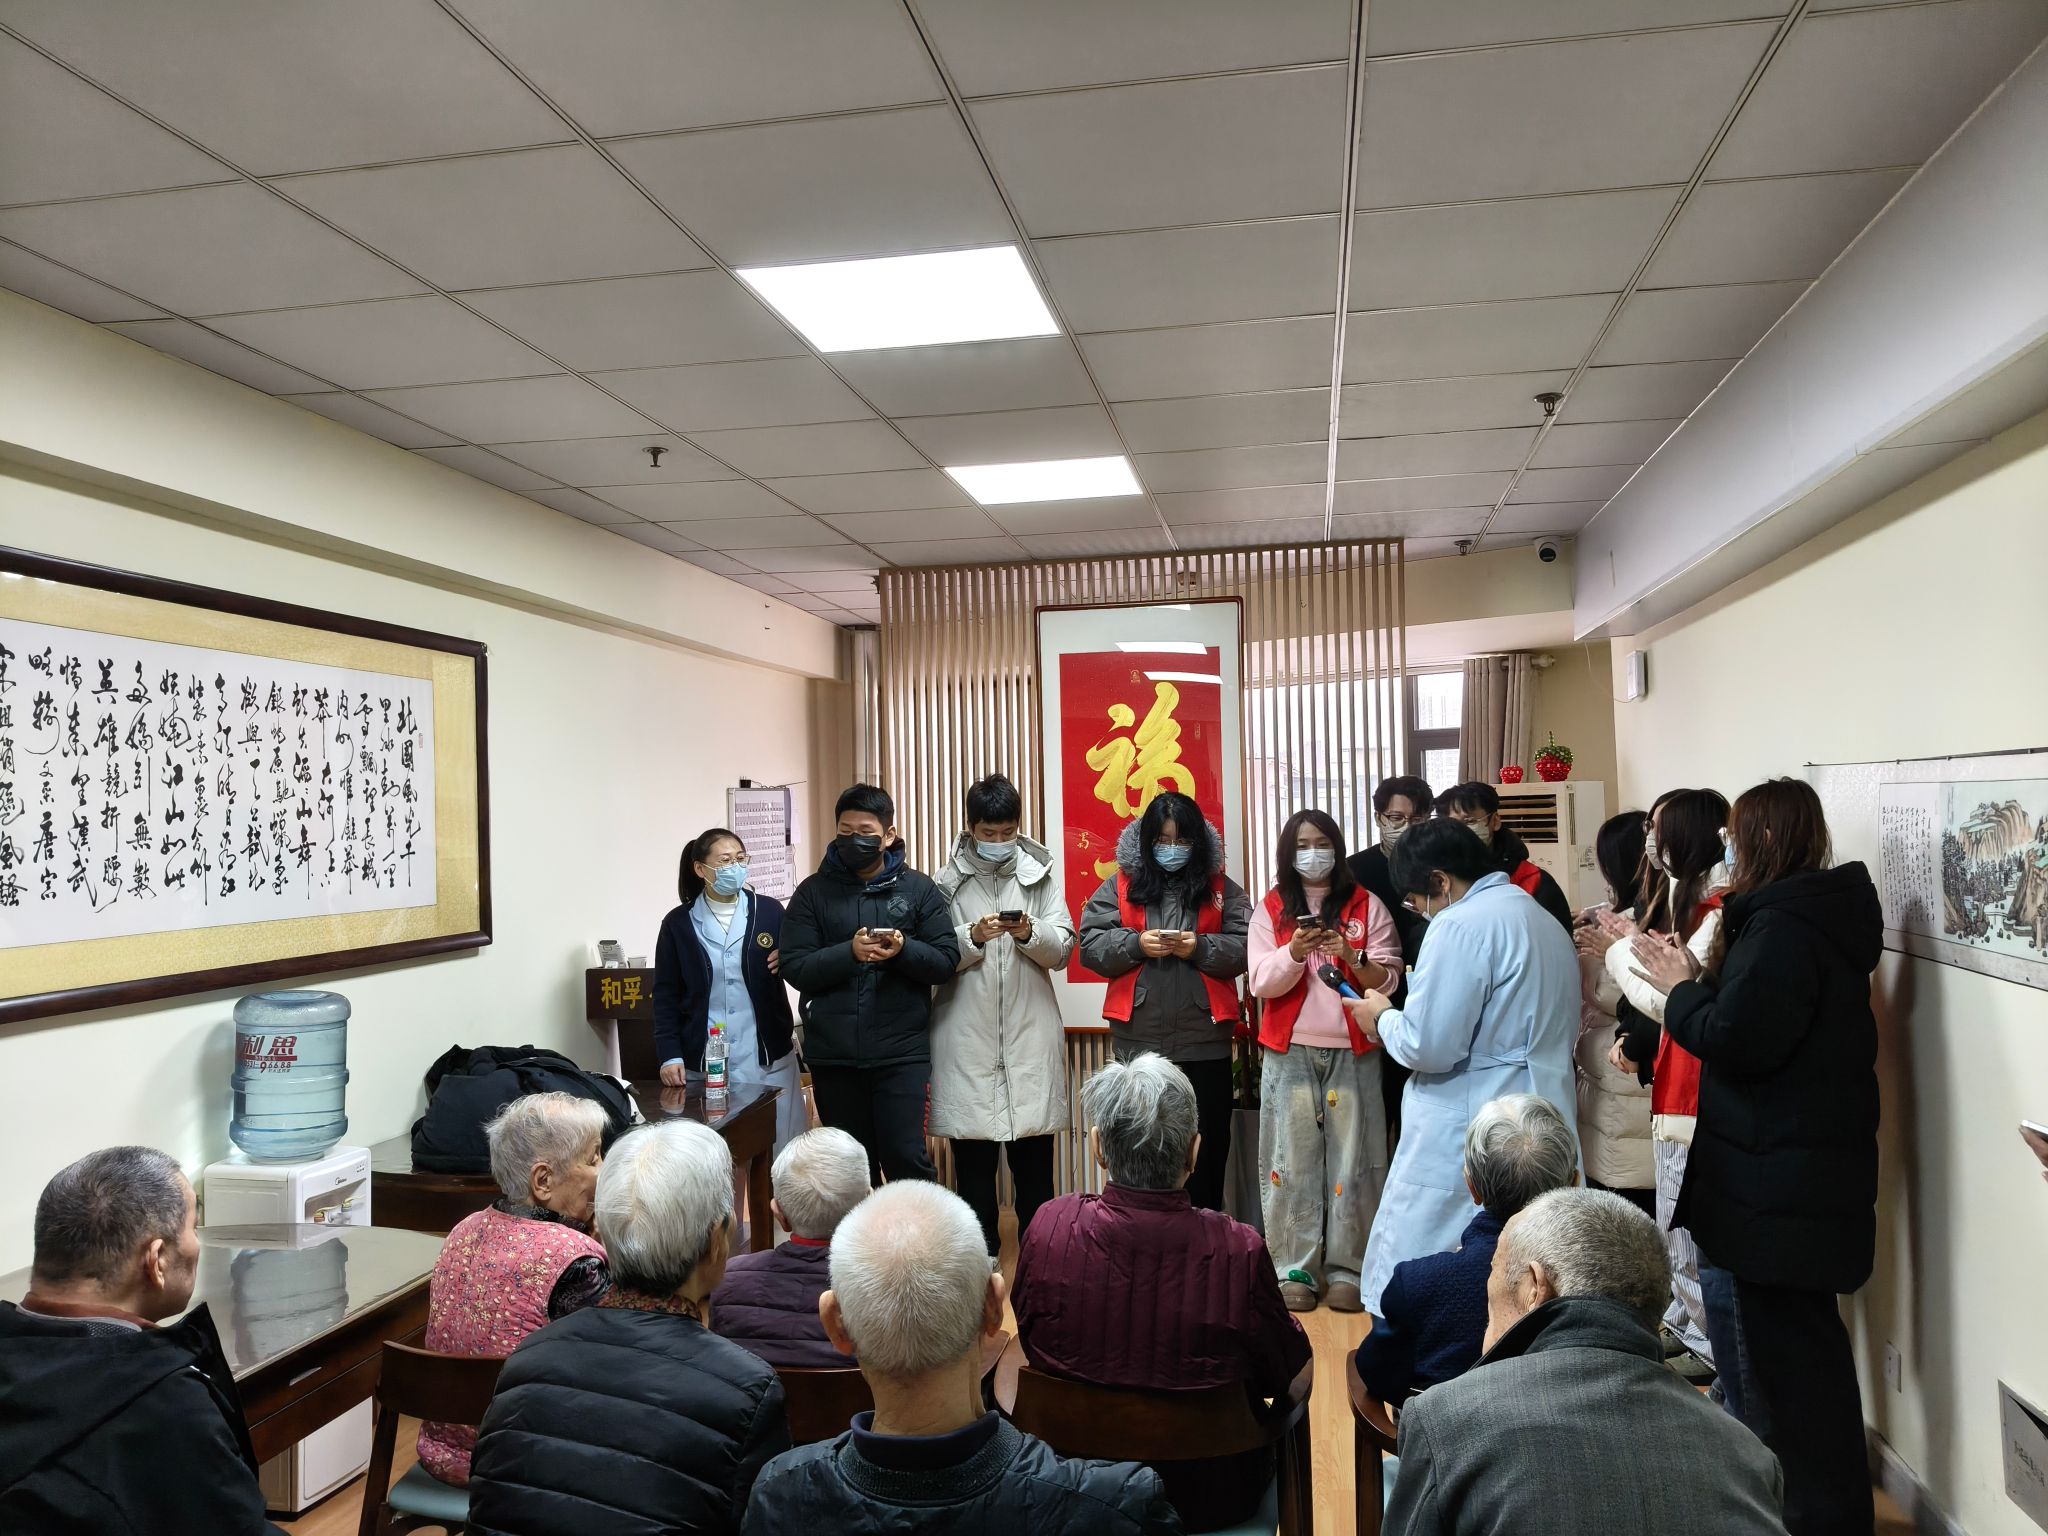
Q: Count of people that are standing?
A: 12